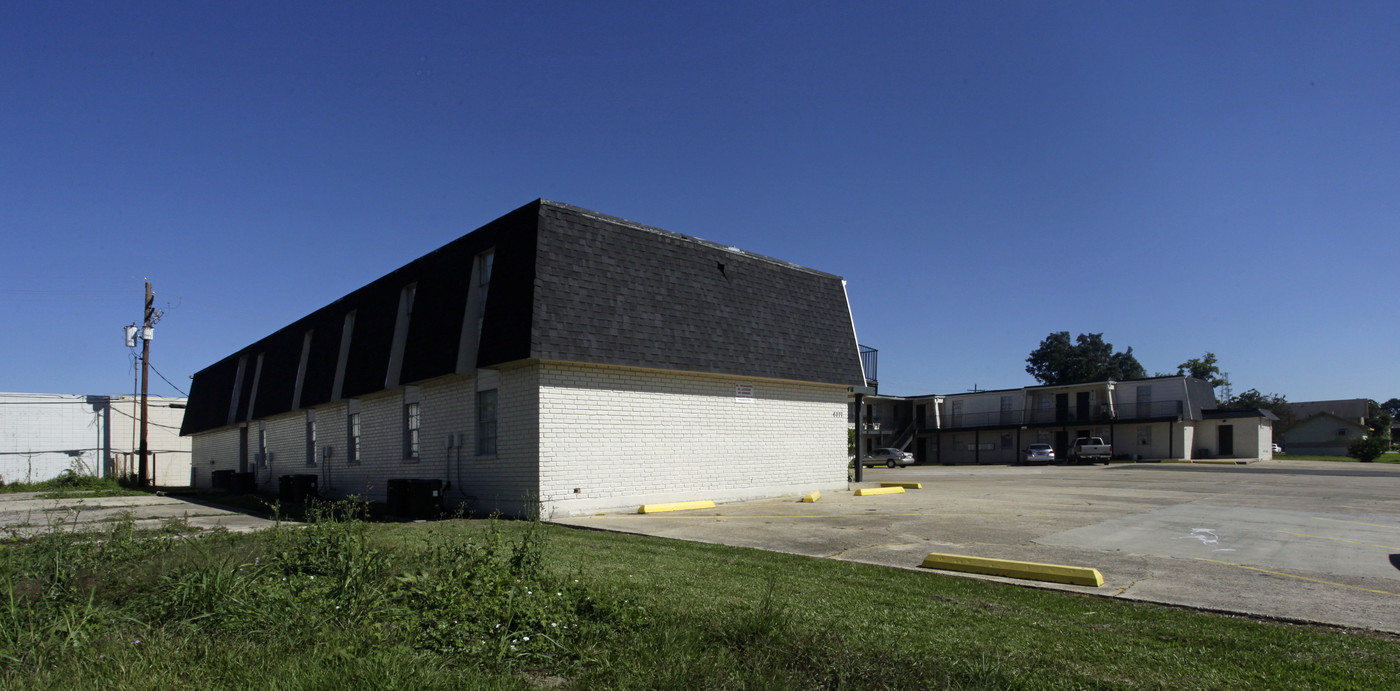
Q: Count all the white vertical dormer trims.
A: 6